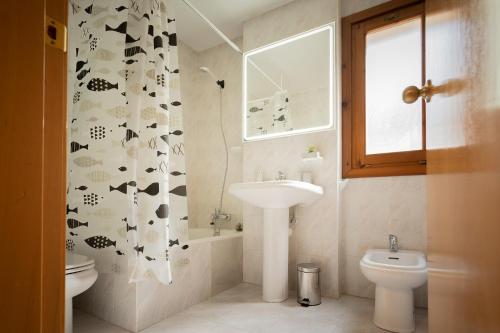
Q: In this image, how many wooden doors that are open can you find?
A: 1